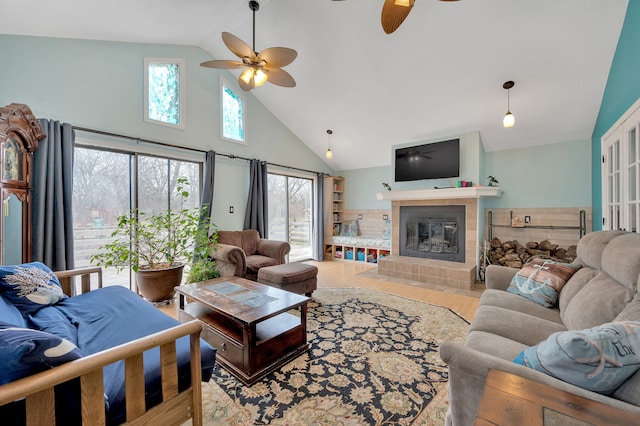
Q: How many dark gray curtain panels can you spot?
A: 4